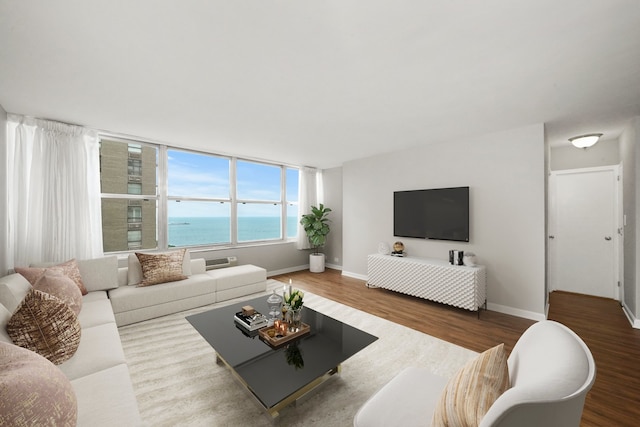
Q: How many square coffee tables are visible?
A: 1